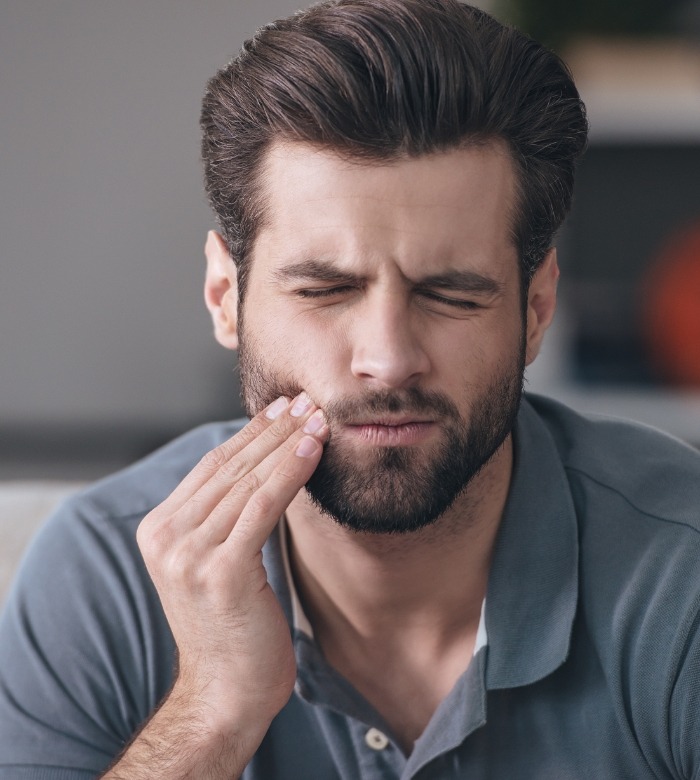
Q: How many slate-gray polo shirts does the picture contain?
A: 1